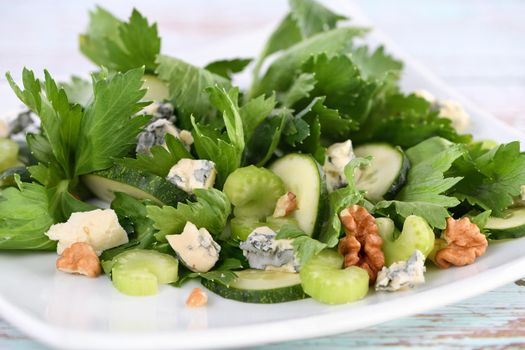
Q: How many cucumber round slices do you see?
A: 5